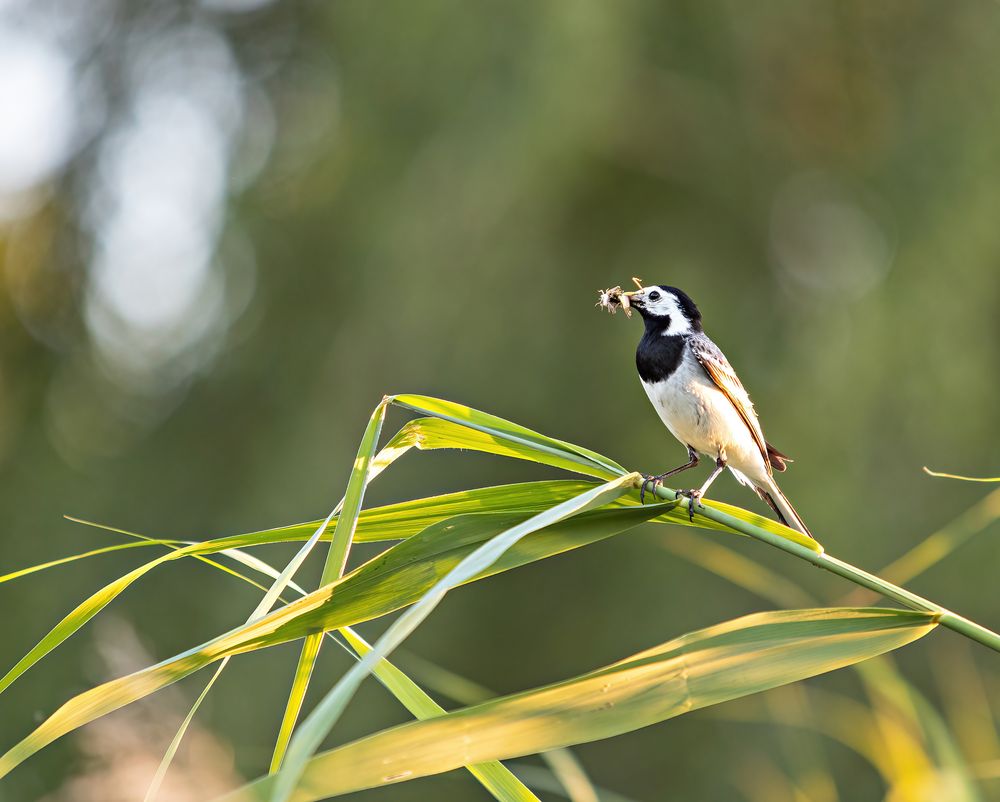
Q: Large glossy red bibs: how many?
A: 0